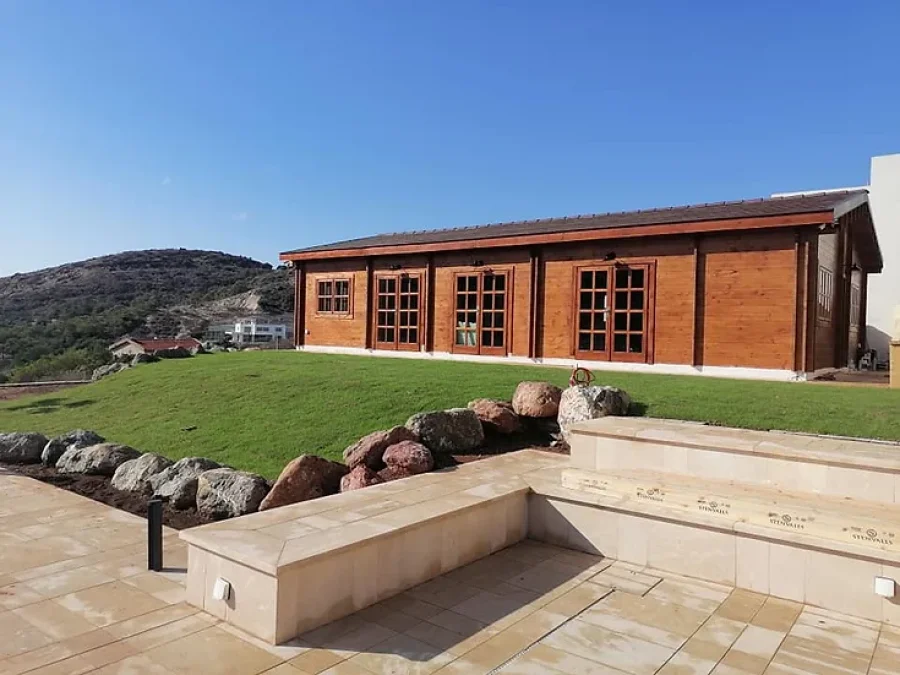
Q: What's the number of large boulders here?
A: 14